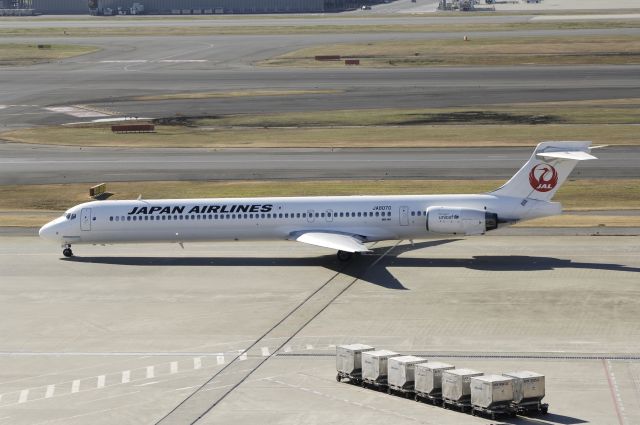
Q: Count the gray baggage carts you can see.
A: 7